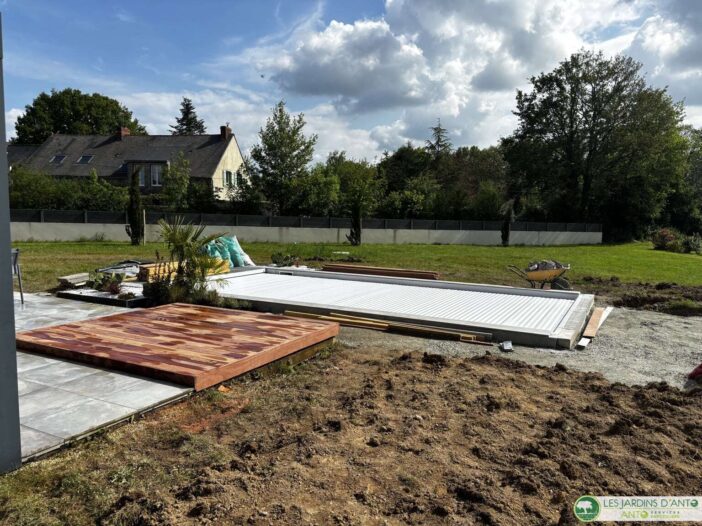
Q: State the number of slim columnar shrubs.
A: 3